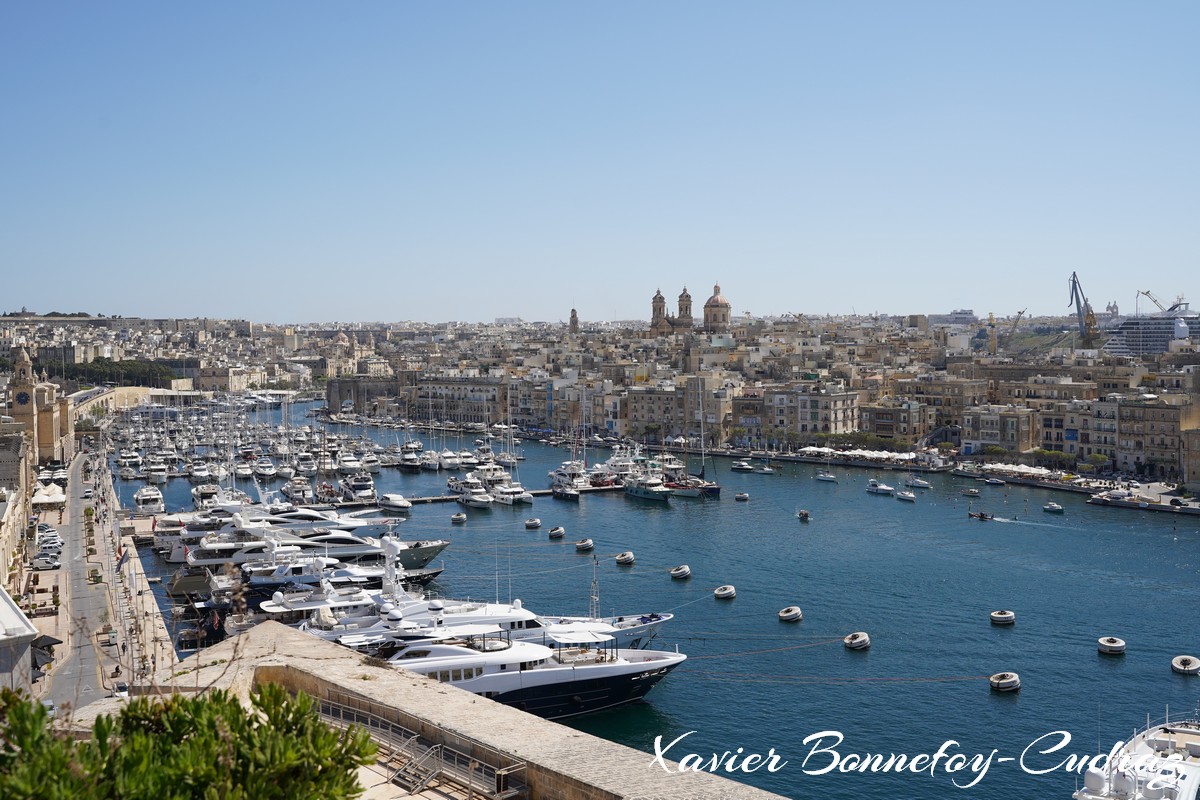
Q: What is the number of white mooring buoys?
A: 14